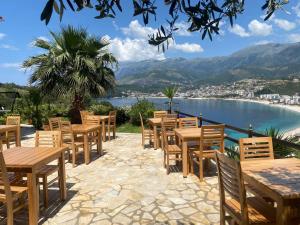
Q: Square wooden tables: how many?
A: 7